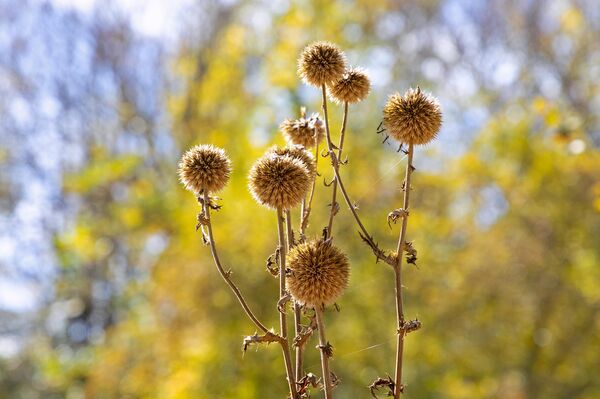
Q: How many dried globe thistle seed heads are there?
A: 8